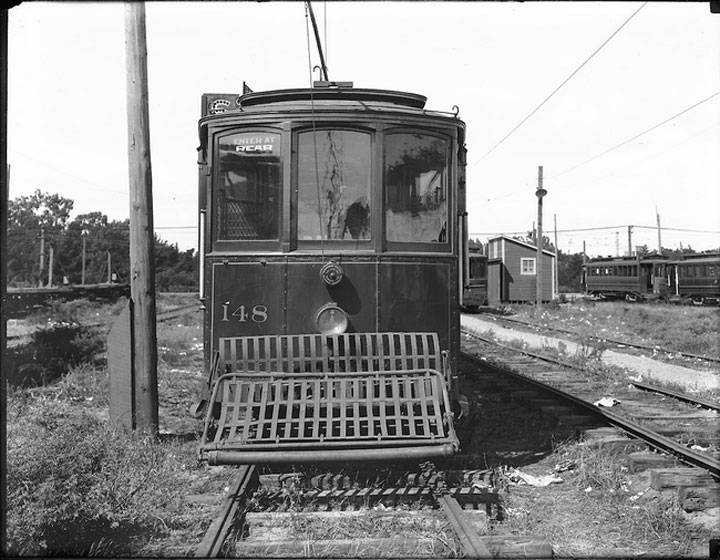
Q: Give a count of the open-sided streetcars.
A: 0